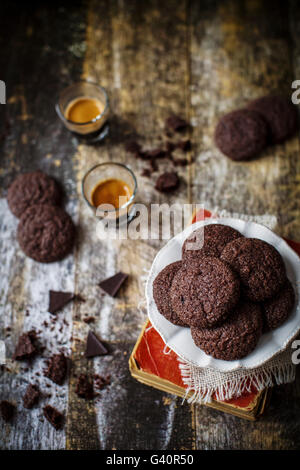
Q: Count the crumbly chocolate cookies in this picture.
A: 10